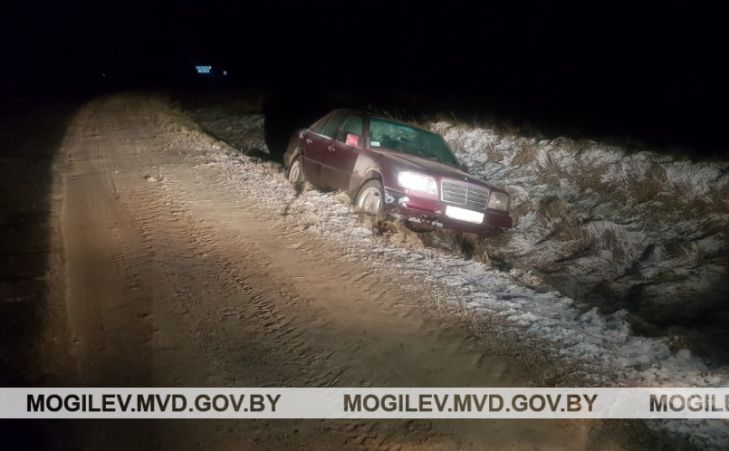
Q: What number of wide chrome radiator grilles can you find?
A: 1